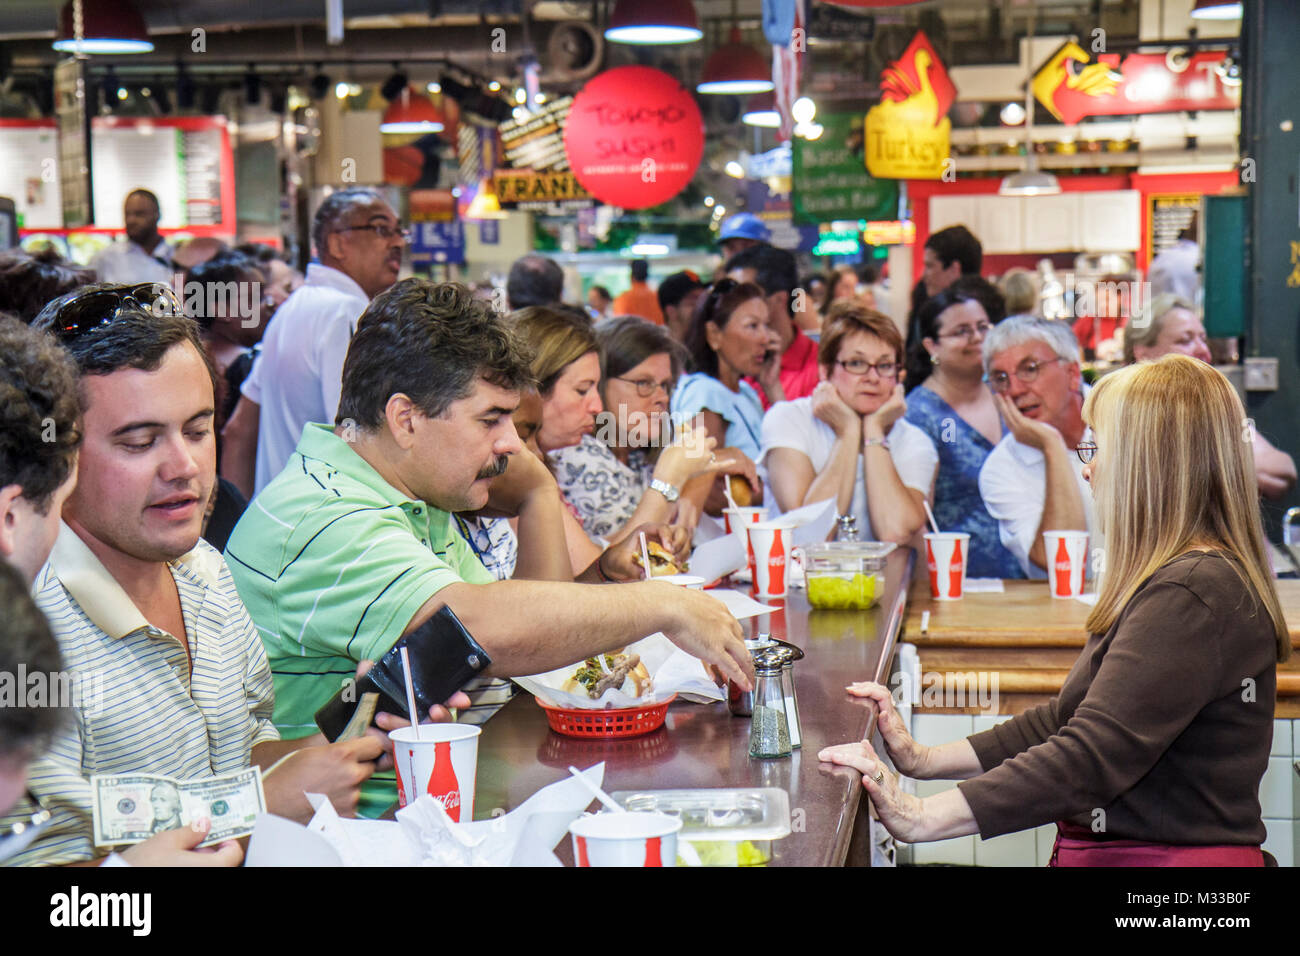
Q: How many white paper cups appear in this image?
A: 7